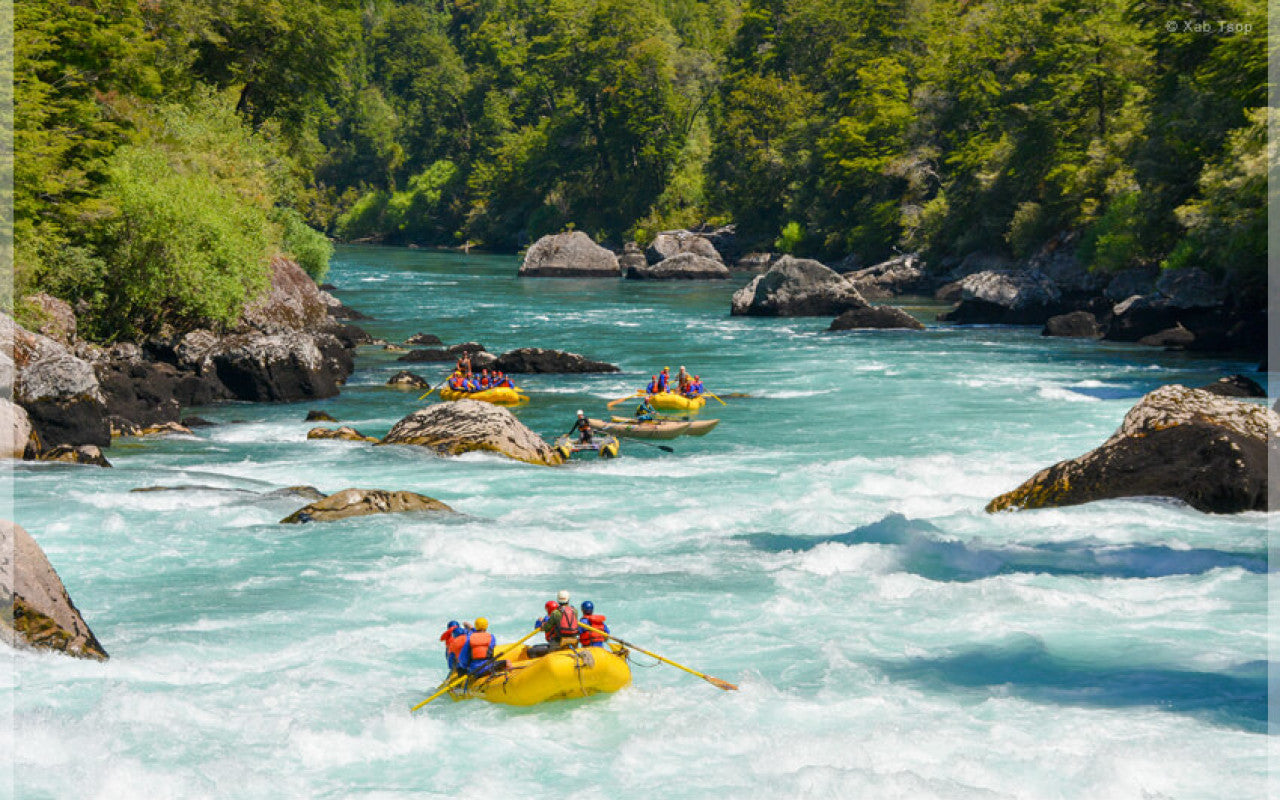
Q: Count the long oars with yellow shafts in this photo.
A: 5